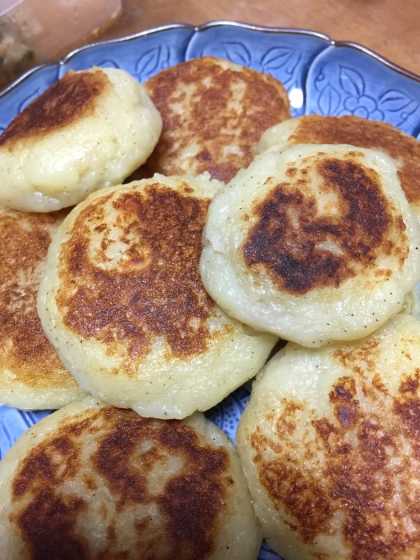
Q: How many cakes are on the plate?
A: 8